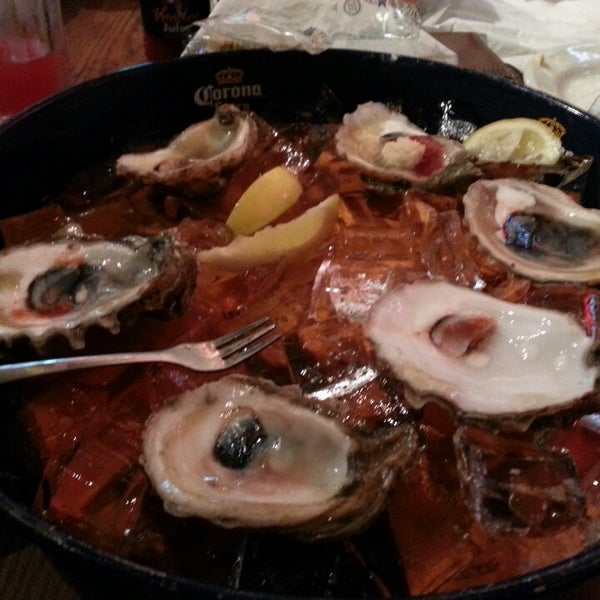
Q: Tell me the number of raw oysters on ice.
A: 6